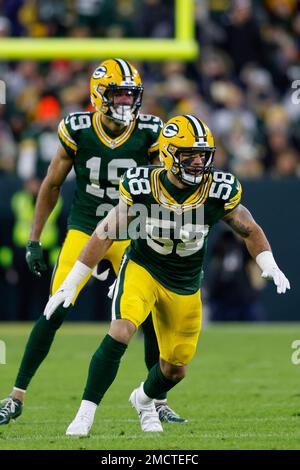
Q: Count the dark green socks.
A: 4